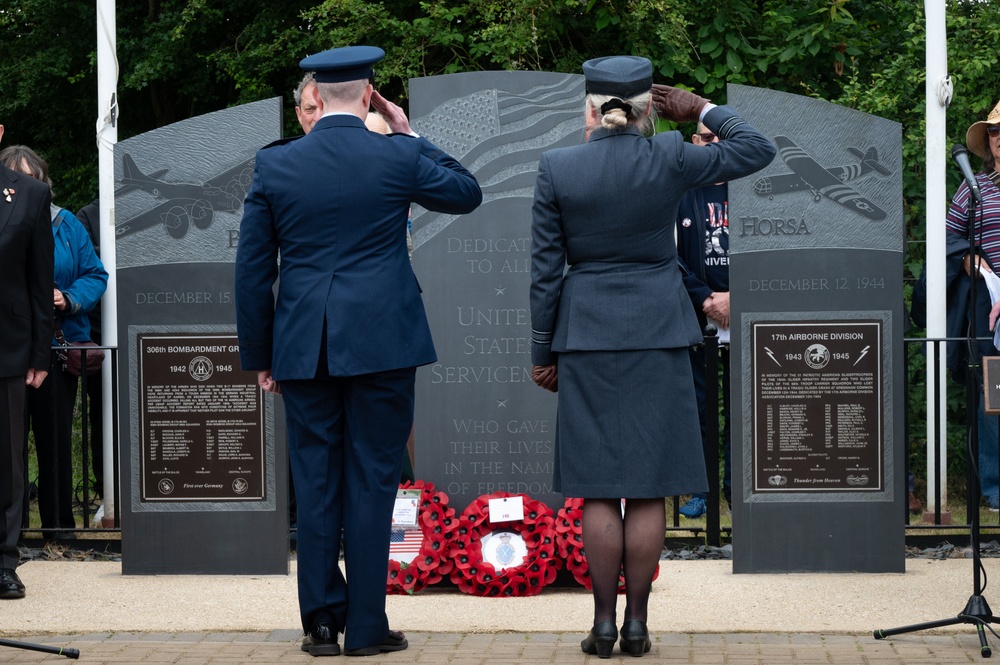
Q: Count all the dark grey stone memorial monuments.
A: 3